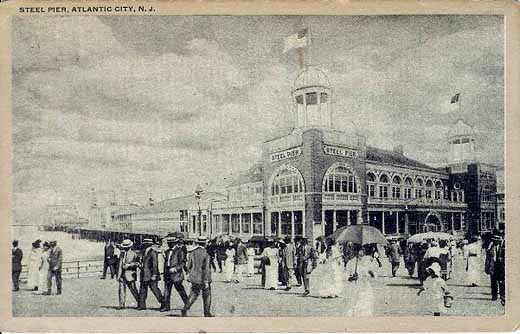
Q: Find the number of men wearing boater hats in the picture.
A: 4